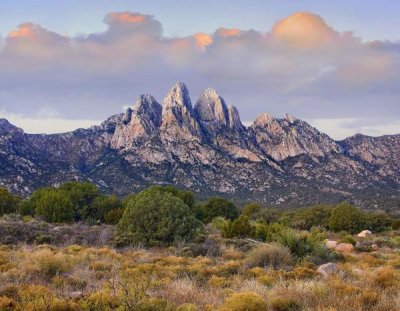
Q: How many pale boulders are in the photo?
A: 4